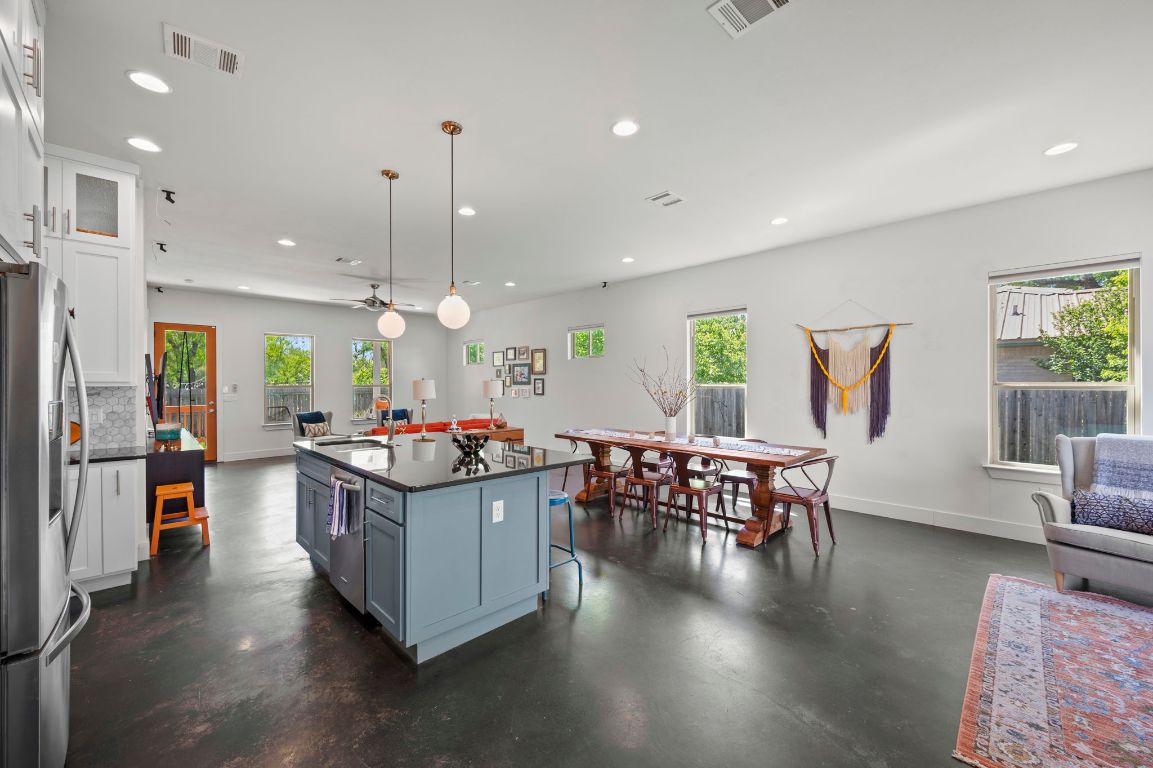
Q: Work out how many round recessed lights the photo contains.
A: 11